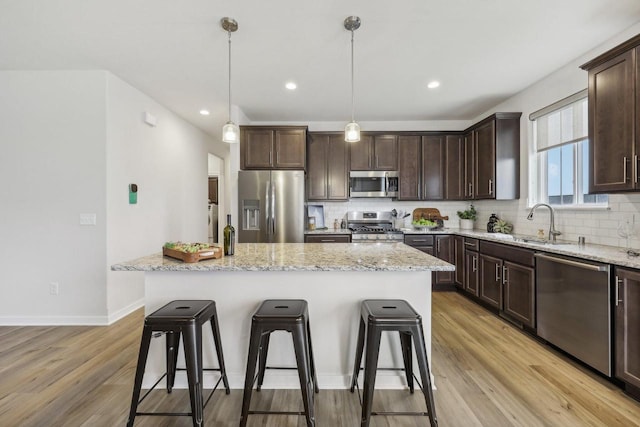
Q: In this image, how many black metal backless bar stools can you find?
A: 3